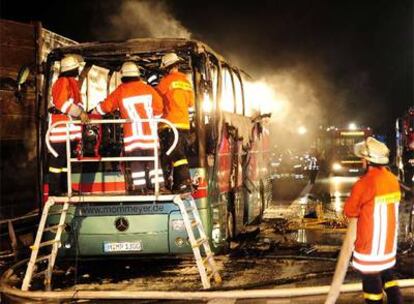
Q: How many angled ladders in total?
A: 2